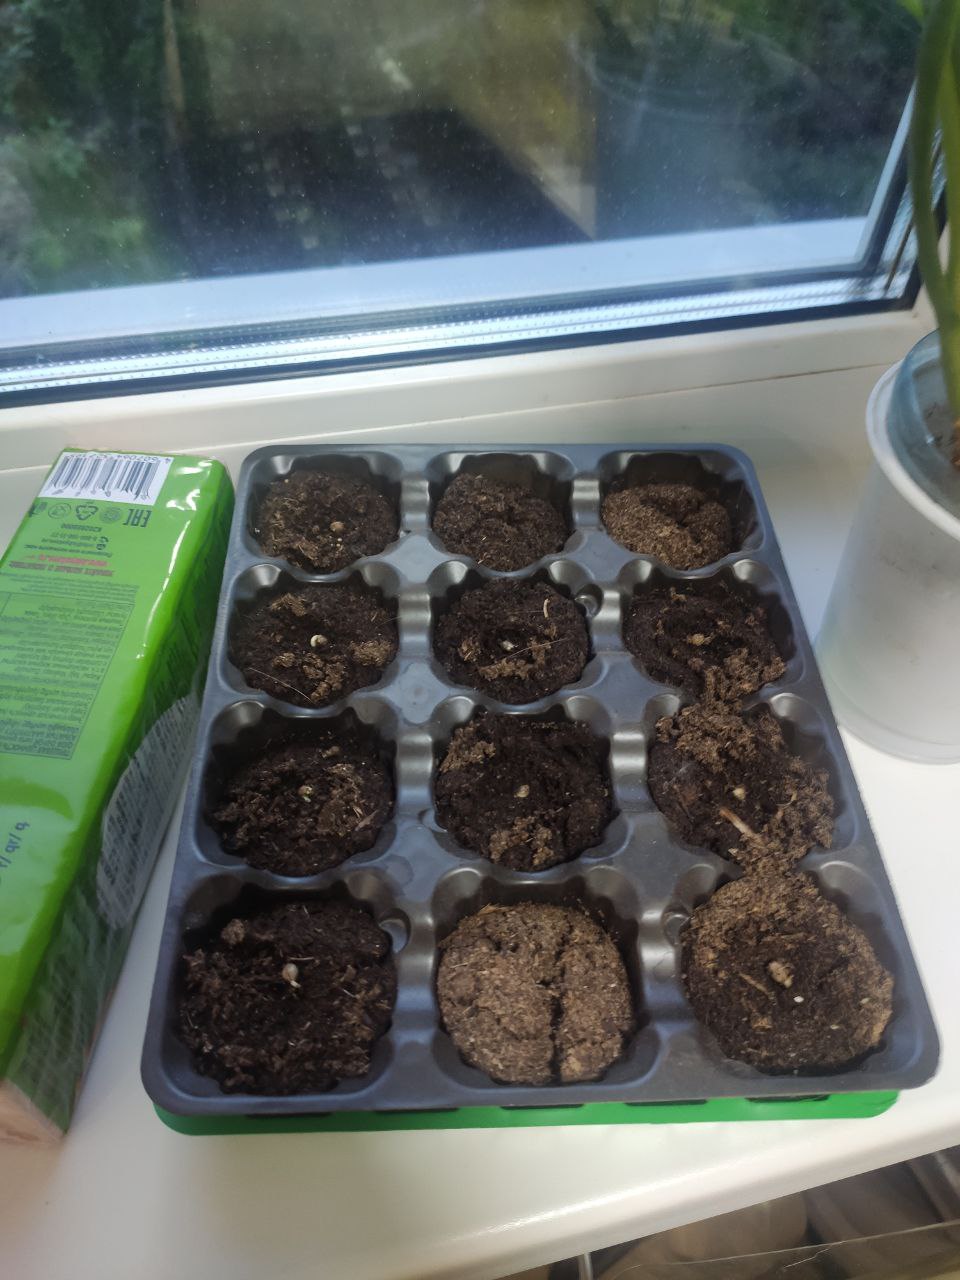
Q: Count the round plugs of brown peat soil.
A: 12